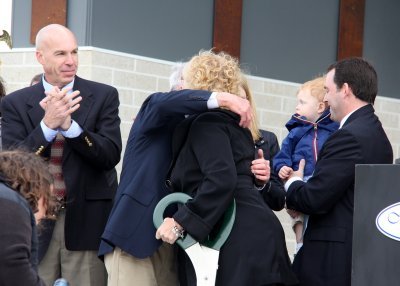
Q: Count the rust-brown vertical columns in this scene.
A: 3